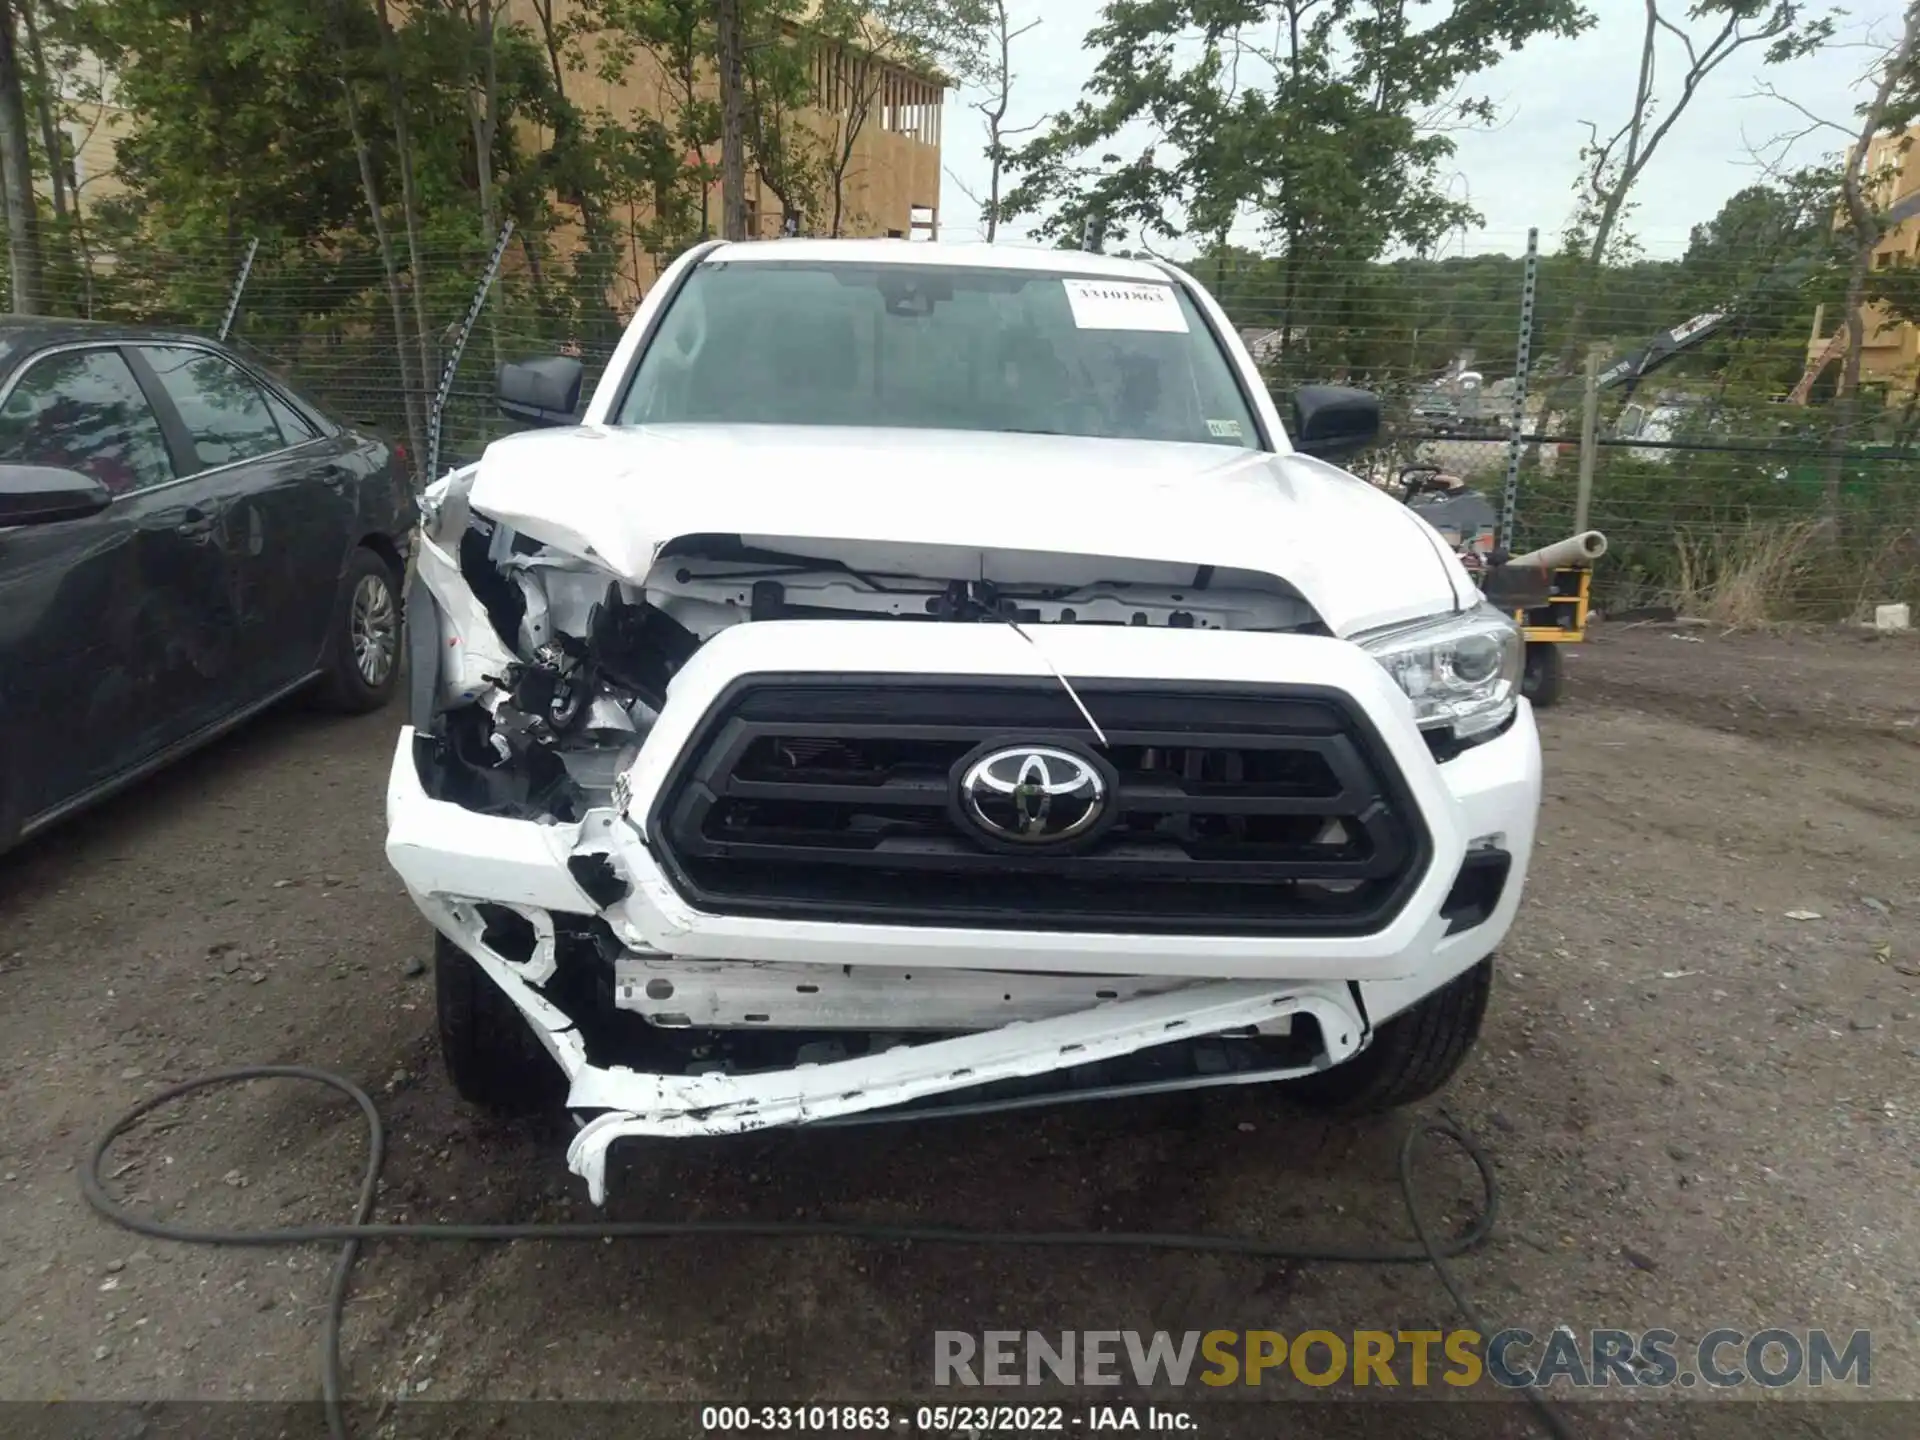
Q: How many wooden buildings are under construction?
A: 2